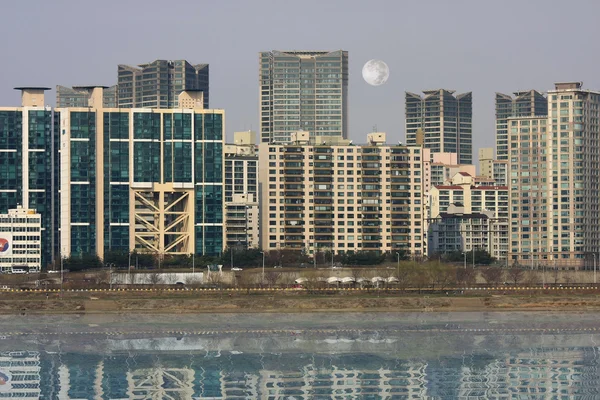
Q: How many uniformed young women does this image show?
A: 0